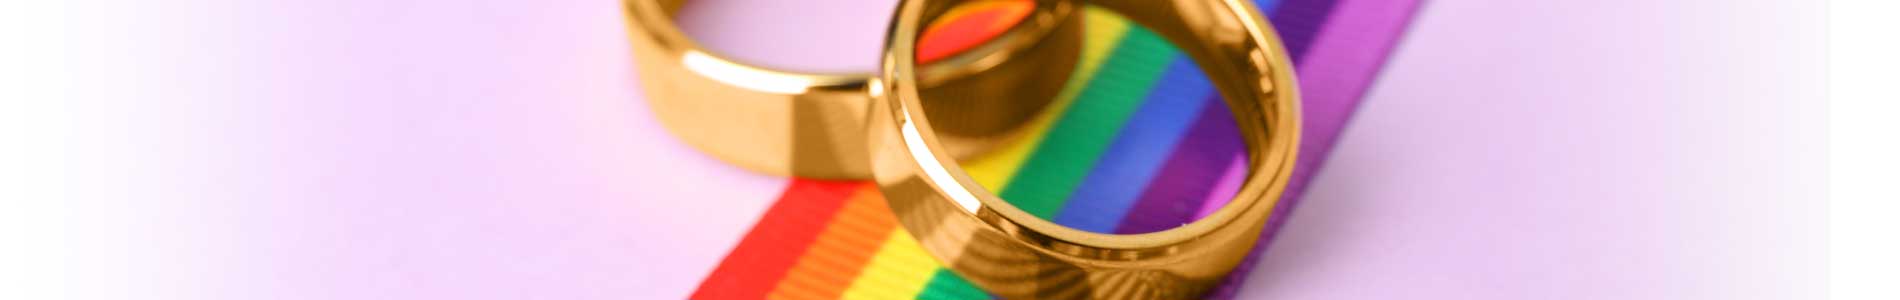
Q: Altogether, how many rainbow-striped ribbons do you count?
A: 1